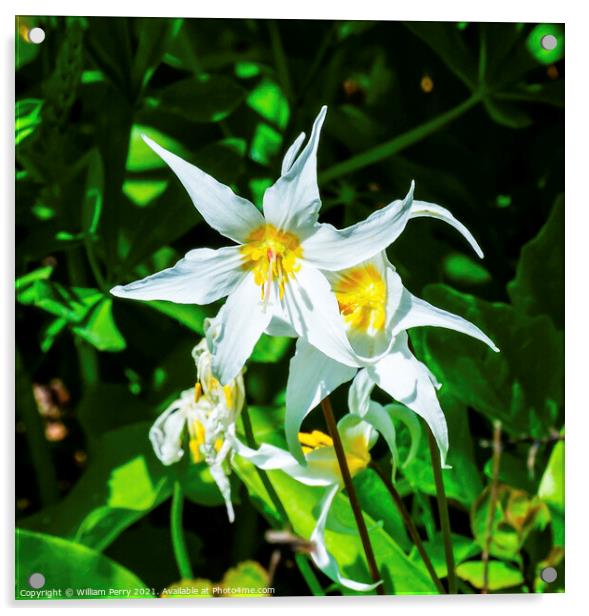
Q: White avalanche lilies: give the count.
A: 4